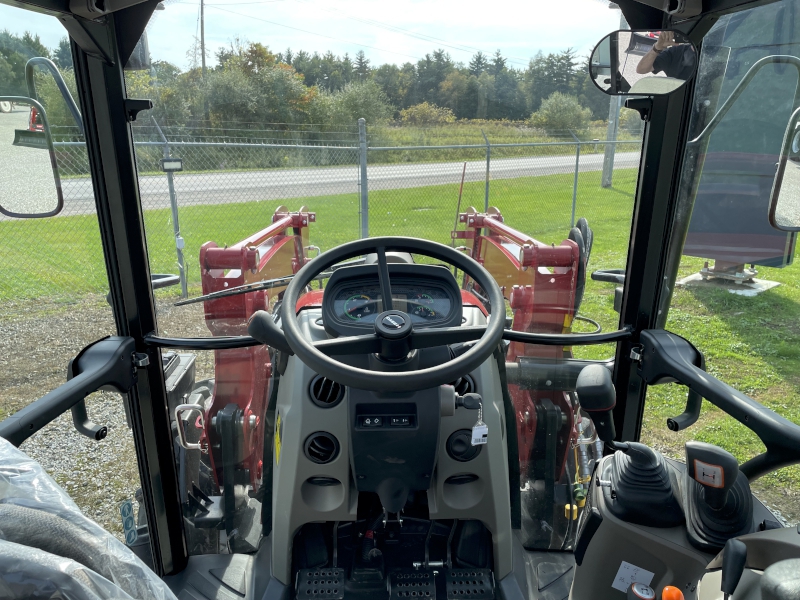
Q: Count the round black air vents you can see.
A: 4